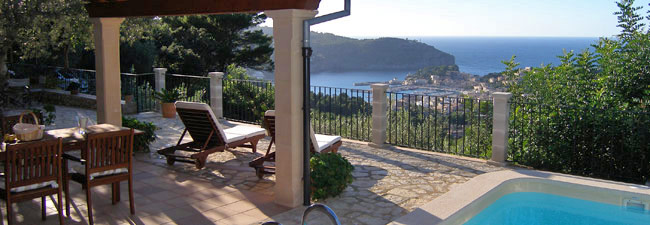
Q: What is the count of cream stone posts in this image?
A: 6